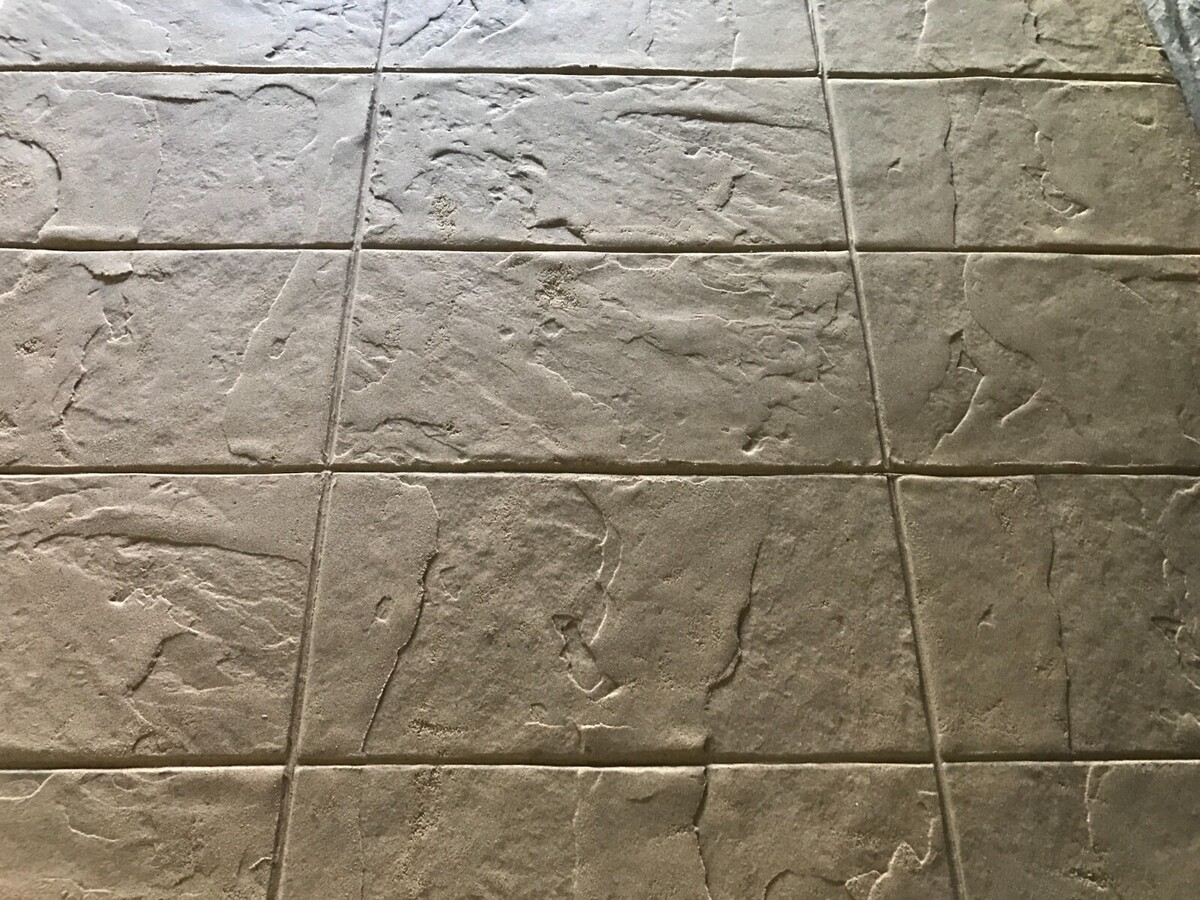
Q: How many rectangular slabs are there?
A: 15